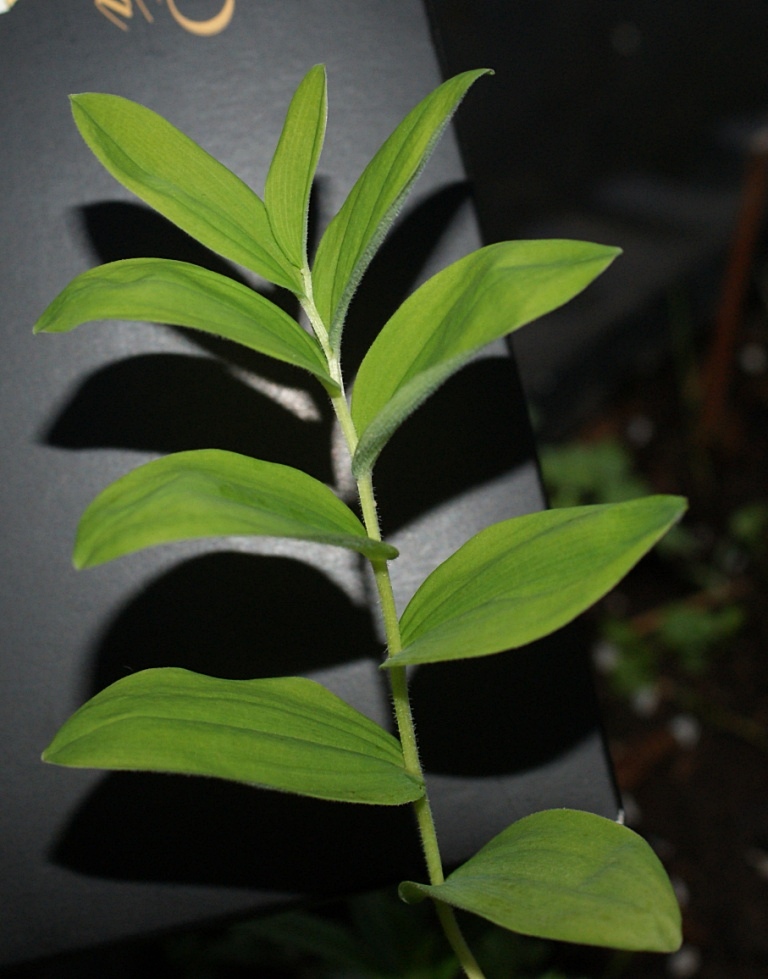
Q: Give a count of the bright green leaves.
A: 9